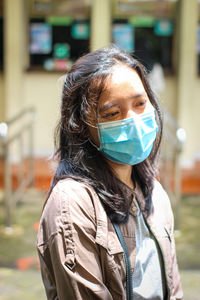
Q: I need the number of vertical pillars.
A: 3